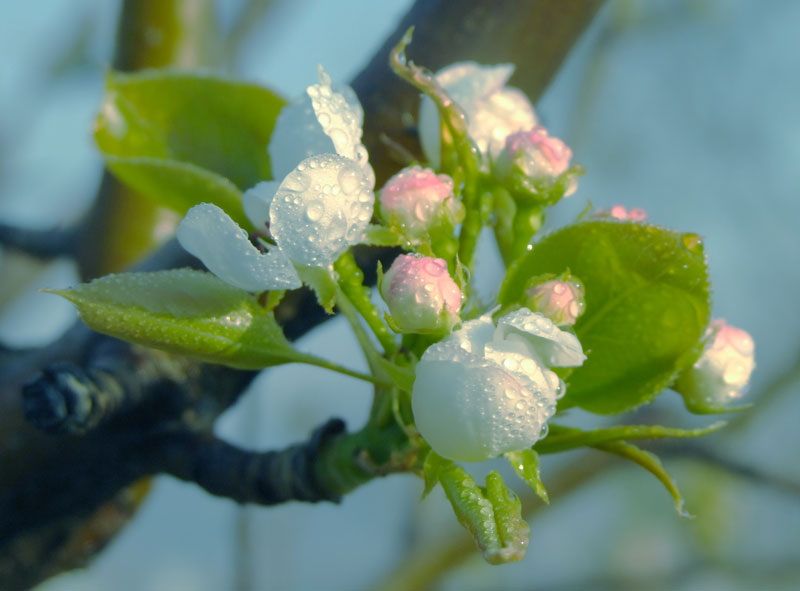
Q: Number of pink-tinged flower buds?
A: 6